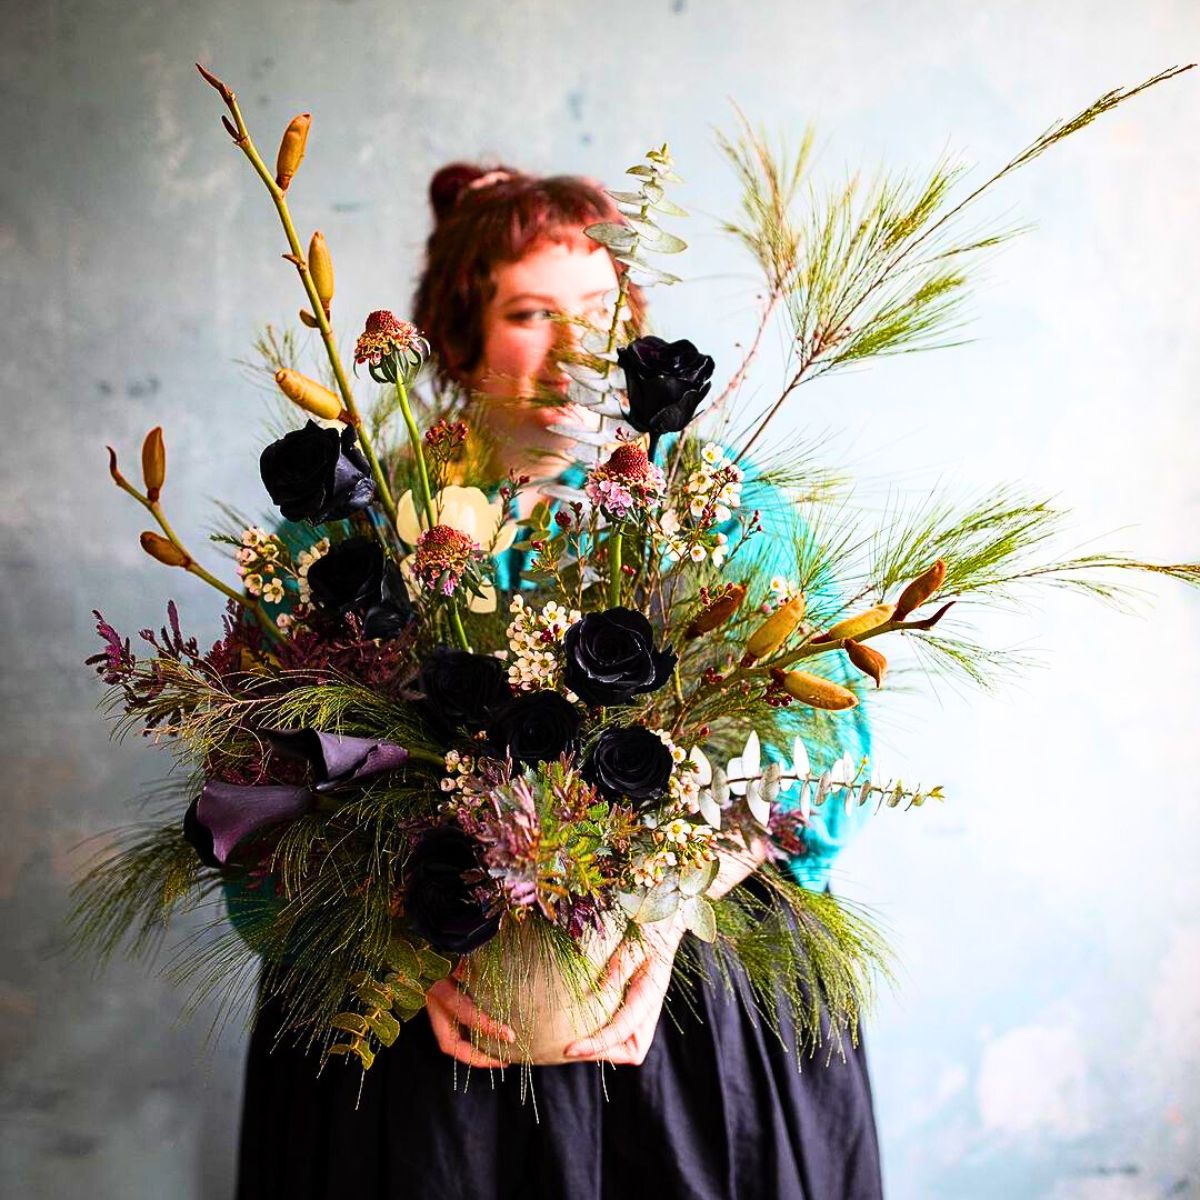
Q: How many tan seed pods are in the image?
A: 11